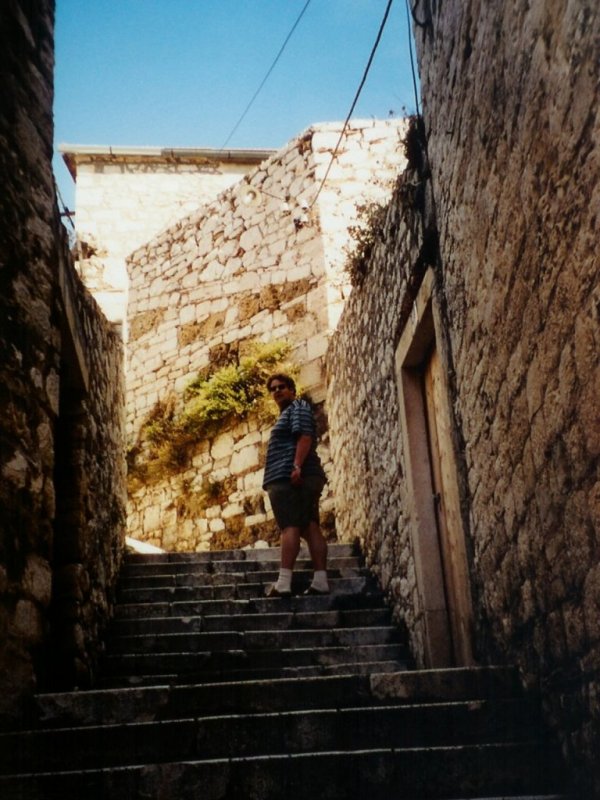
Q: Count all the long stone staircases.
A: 1